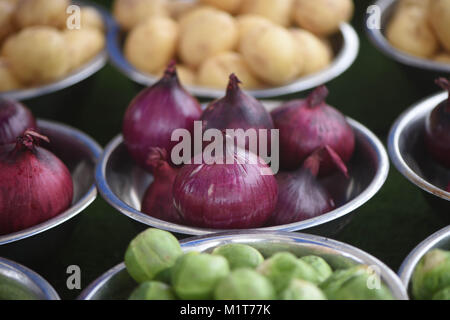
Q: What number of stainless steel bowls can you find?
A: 9